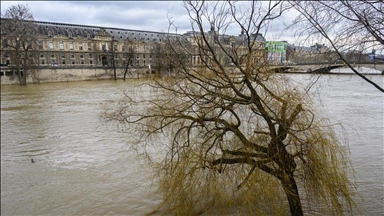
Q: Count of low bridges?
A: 1